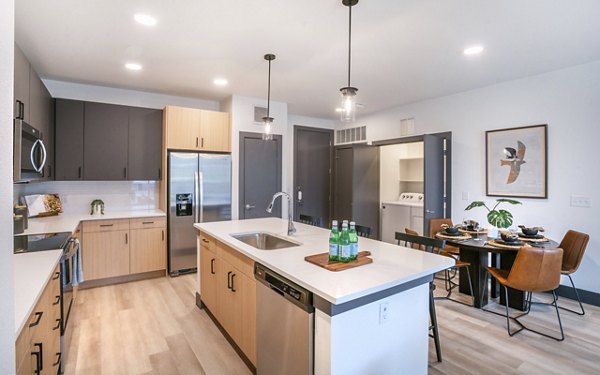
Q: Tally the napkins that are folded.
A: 4